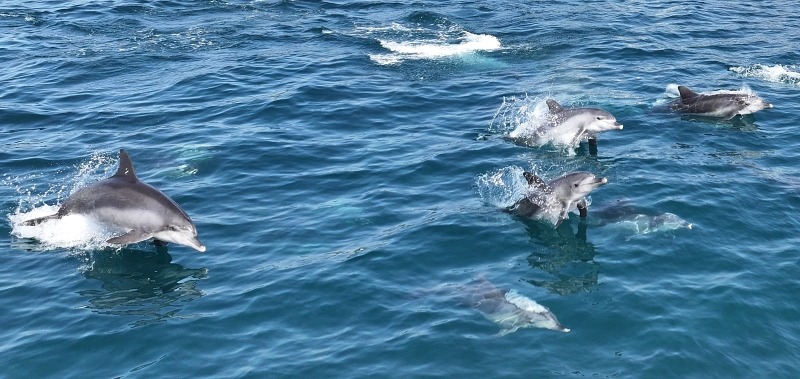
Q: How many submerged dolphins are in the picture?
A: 2